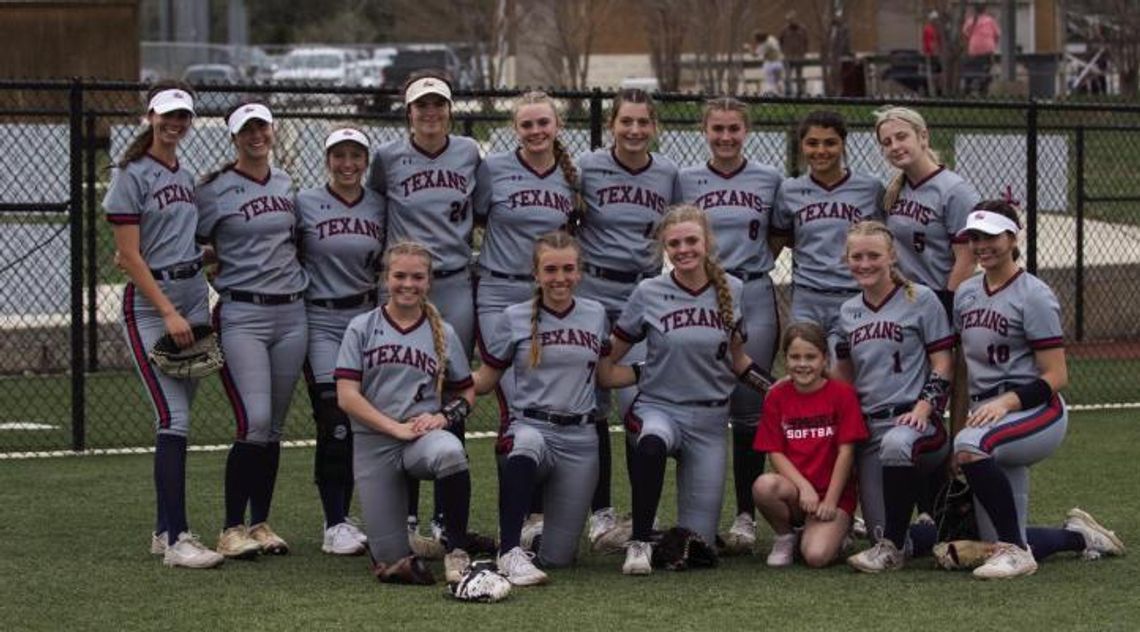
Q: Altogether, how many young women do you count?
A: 14